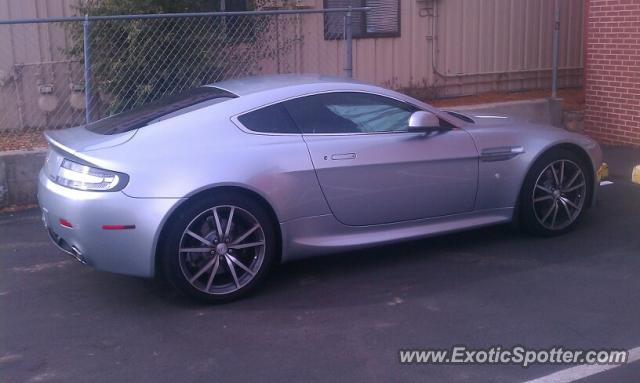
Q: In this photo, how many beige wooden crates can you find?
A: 0